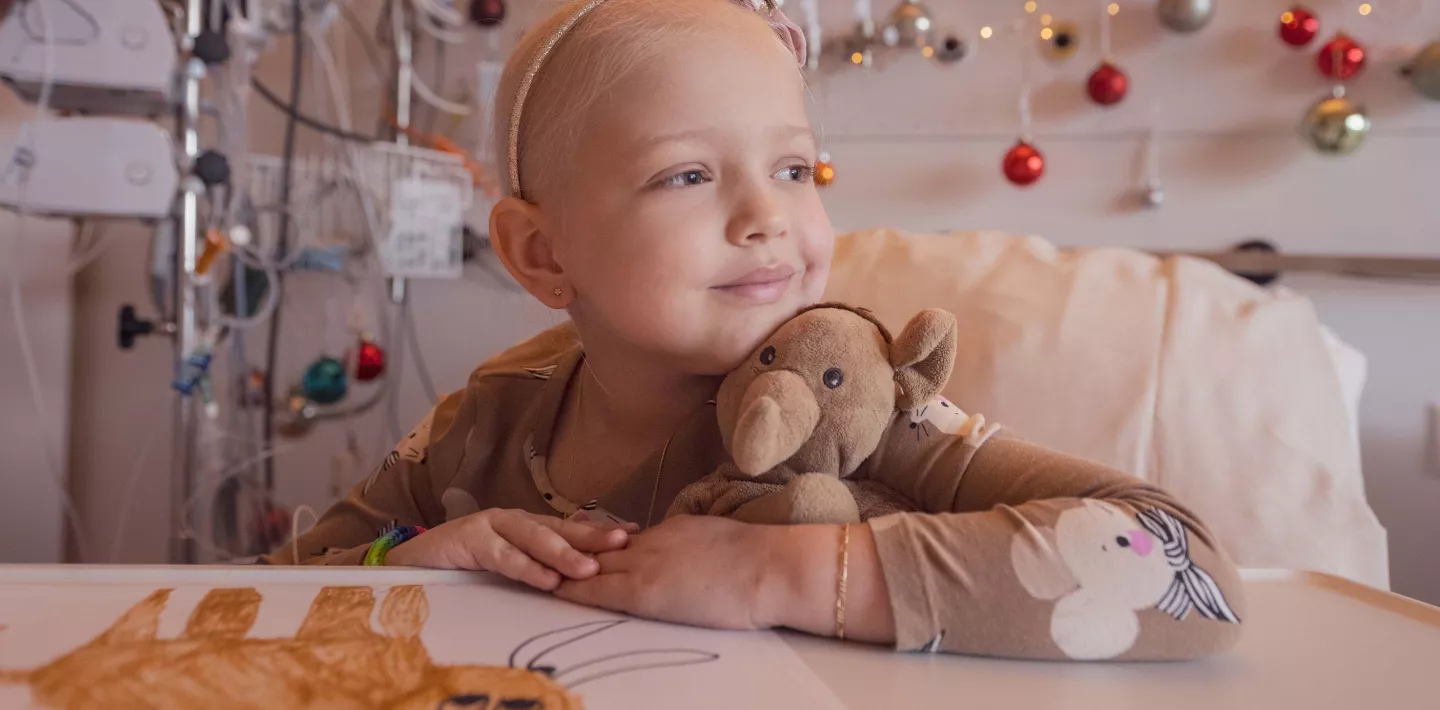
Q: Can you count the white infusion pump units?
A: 2